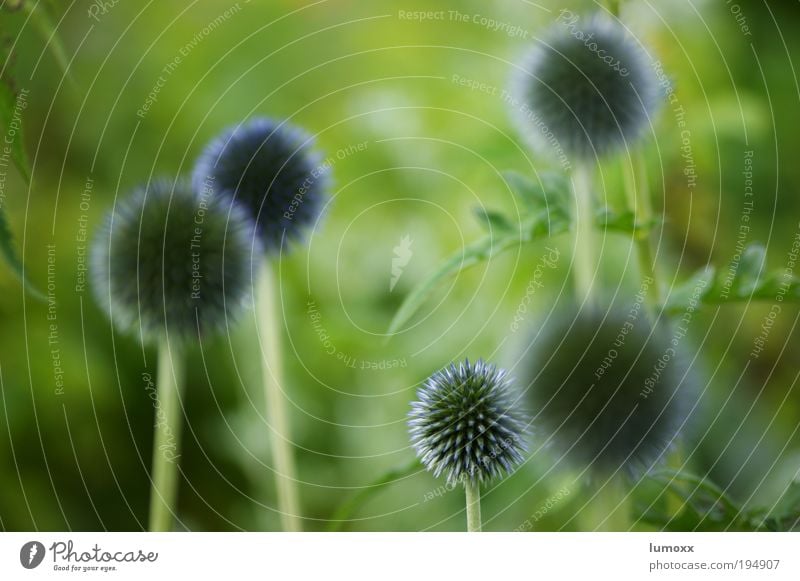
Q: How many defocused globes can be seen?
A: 4